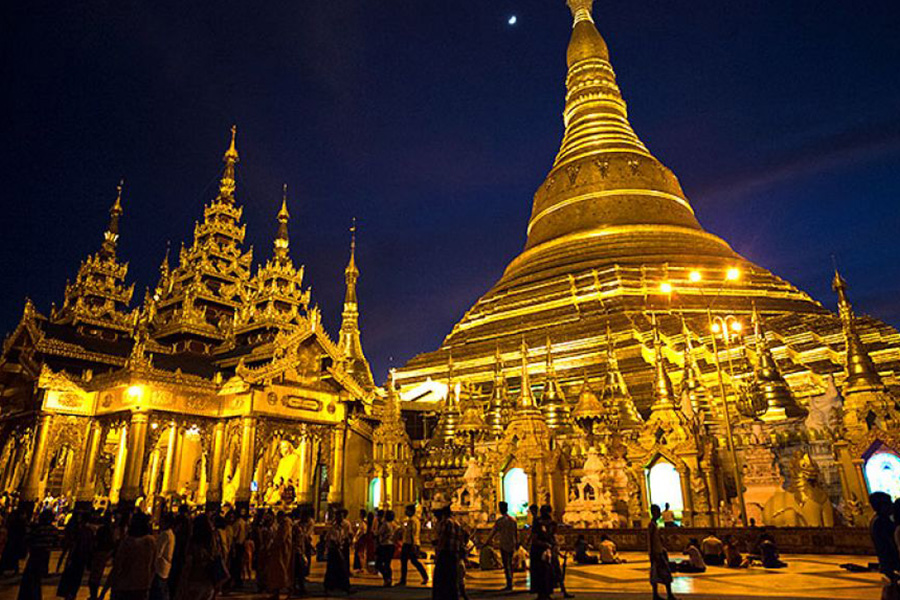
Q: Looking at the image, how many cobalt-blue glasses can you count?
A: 0